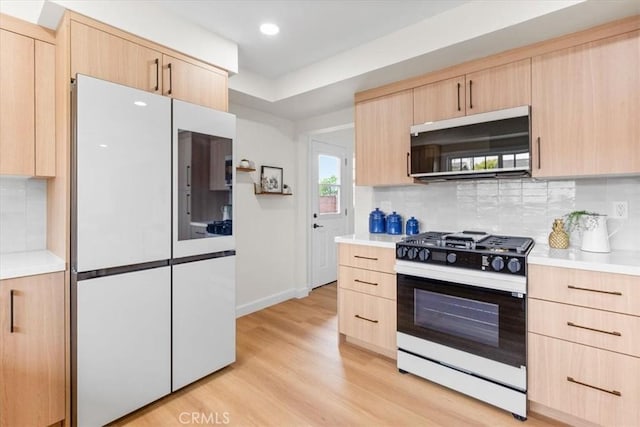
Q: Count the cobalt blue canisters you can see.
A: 3